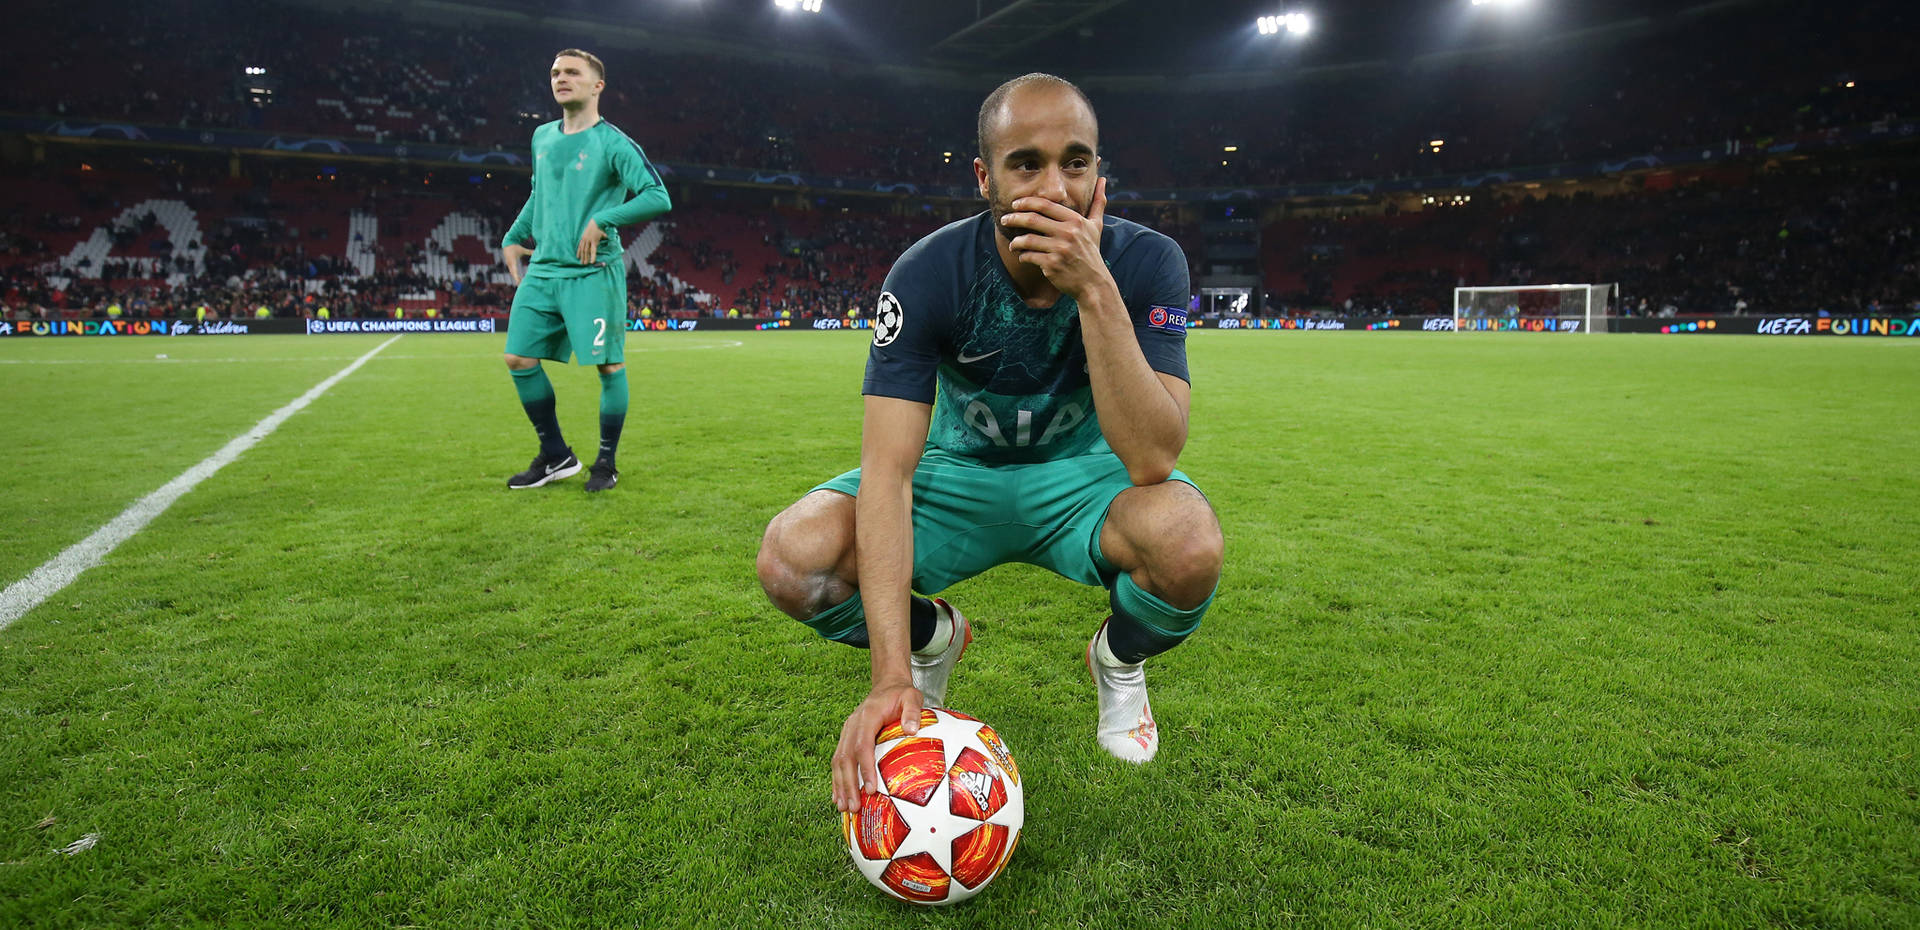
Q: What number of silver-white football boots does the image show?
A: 2